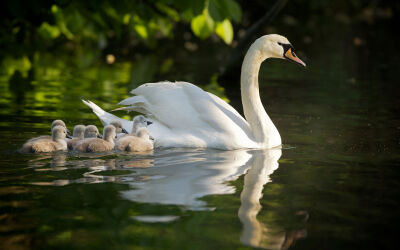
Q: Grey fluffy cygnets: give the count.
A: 8